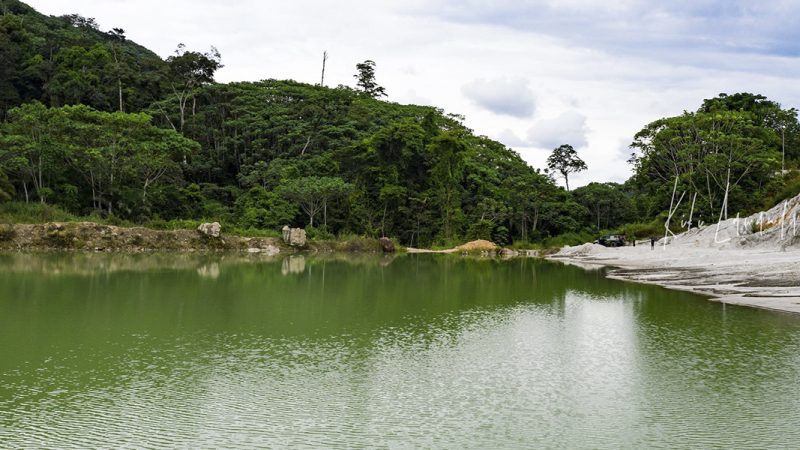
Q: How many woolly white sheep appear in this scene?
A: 0